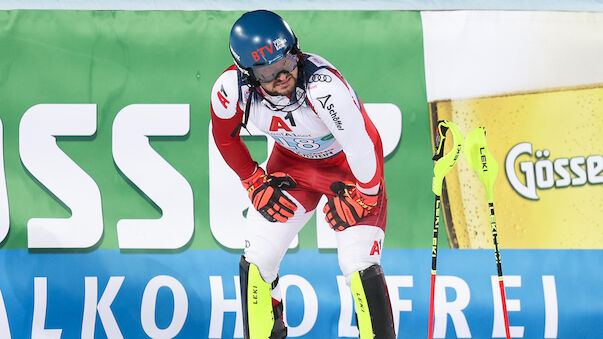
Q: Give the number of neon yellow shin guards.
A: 2